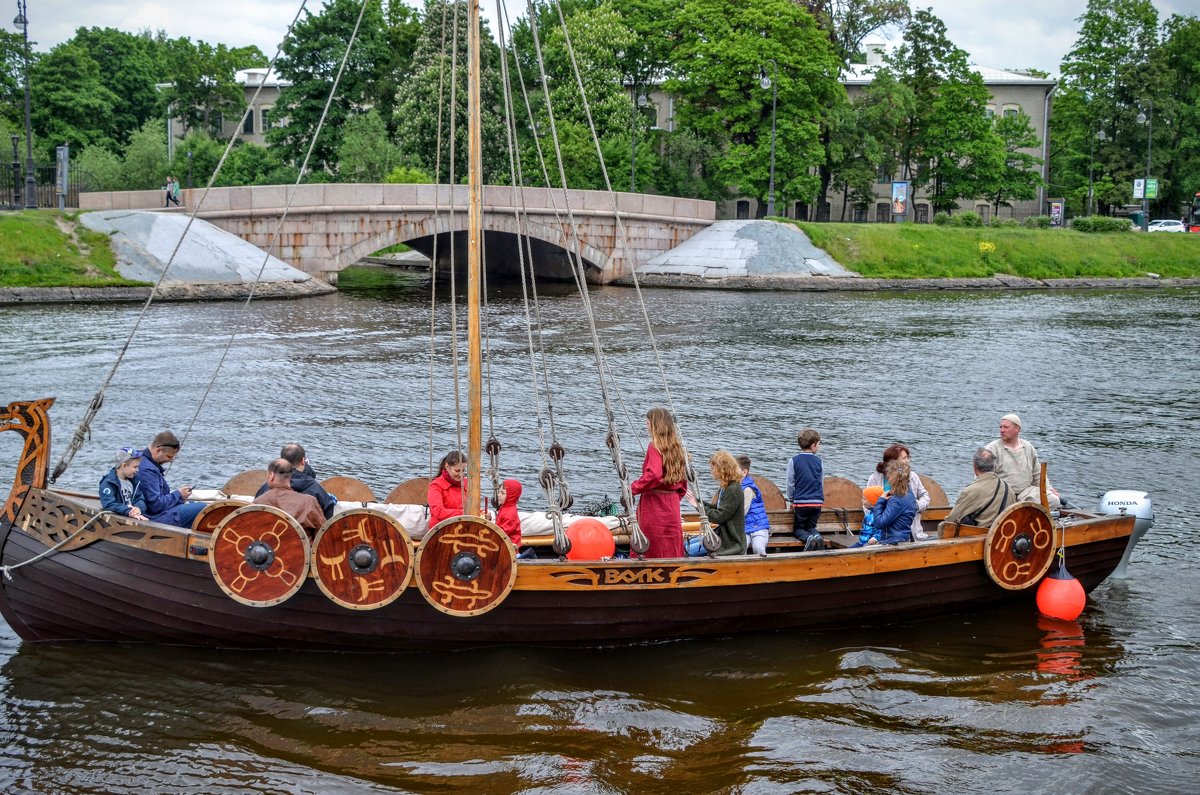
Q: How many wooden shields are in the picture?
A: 11